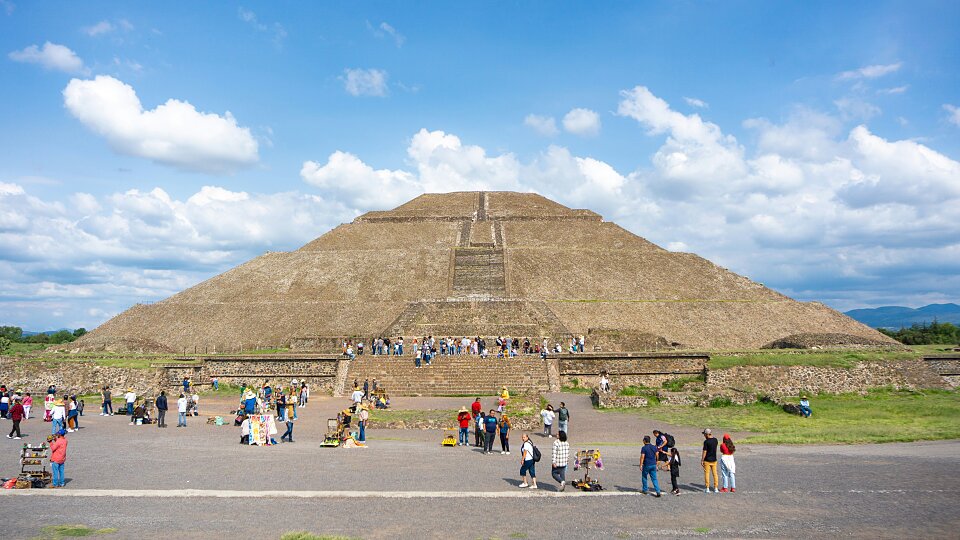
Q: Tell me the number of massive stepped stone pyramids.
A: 1